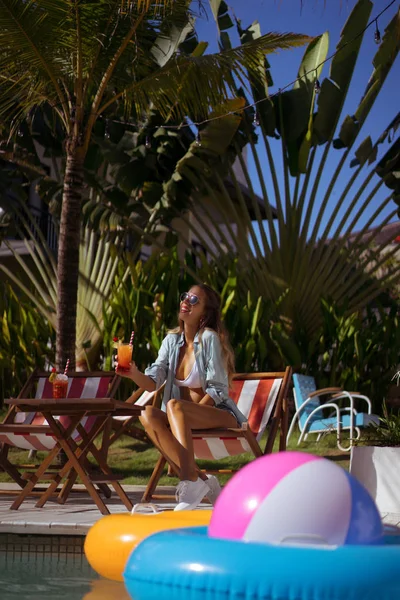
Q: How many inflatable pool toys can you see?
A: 3